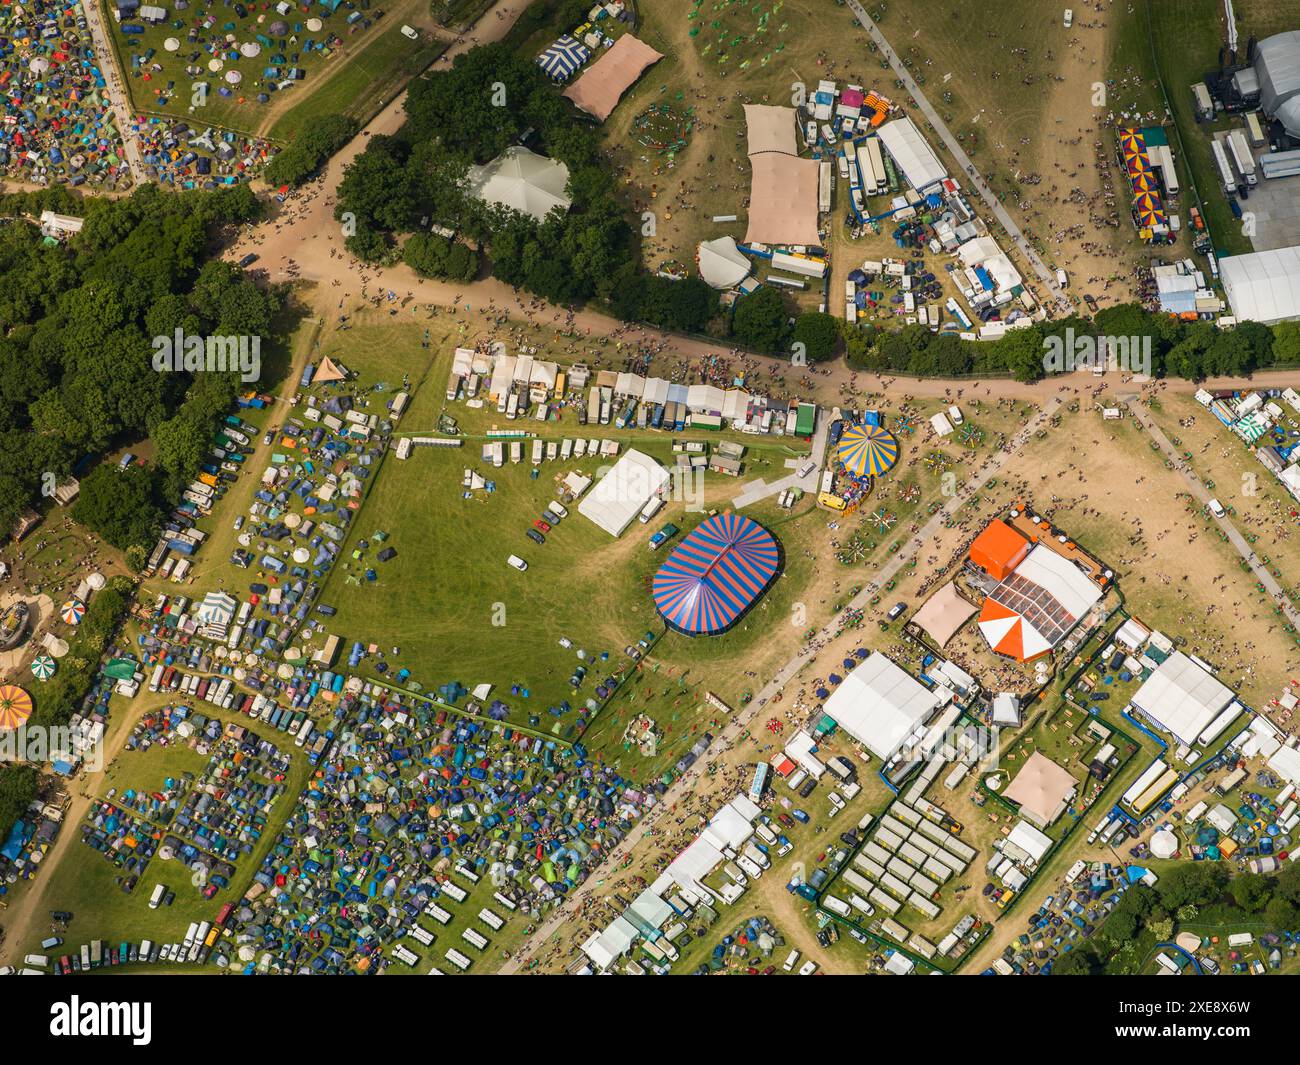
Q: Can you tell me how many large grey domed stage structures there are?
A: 1